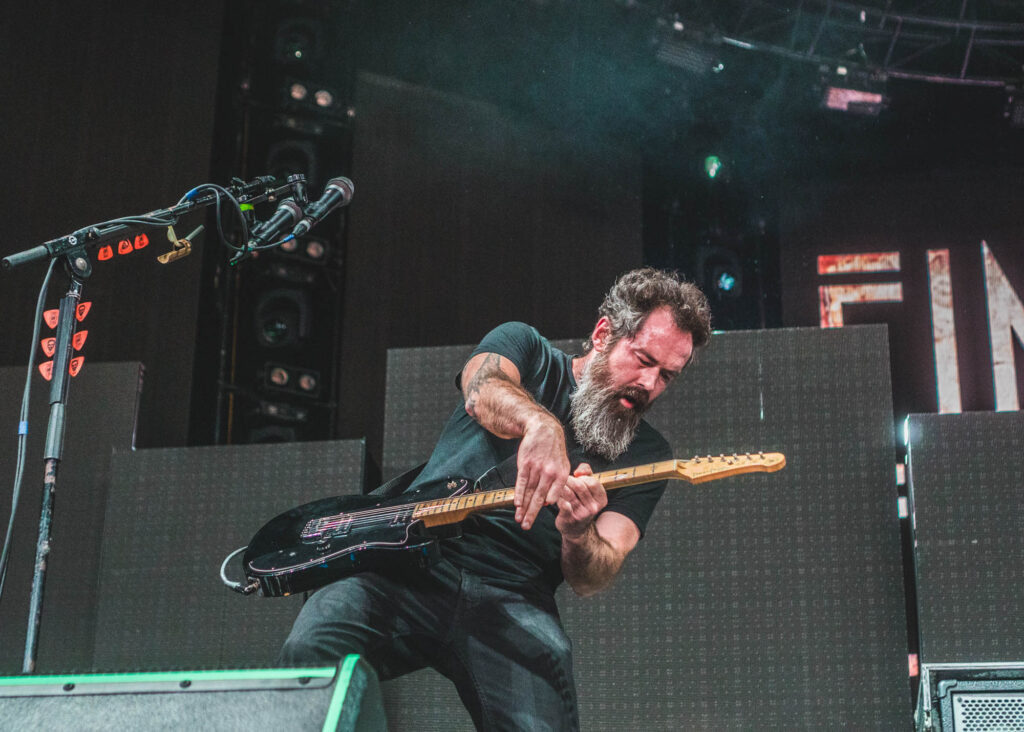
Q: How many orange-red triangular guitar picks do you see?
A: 9